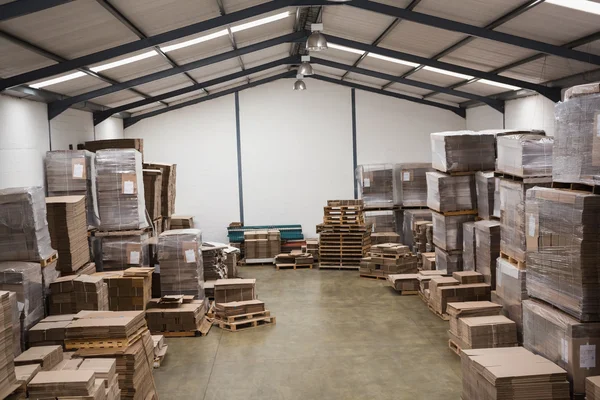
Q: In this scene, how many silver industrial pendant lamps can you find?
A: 3